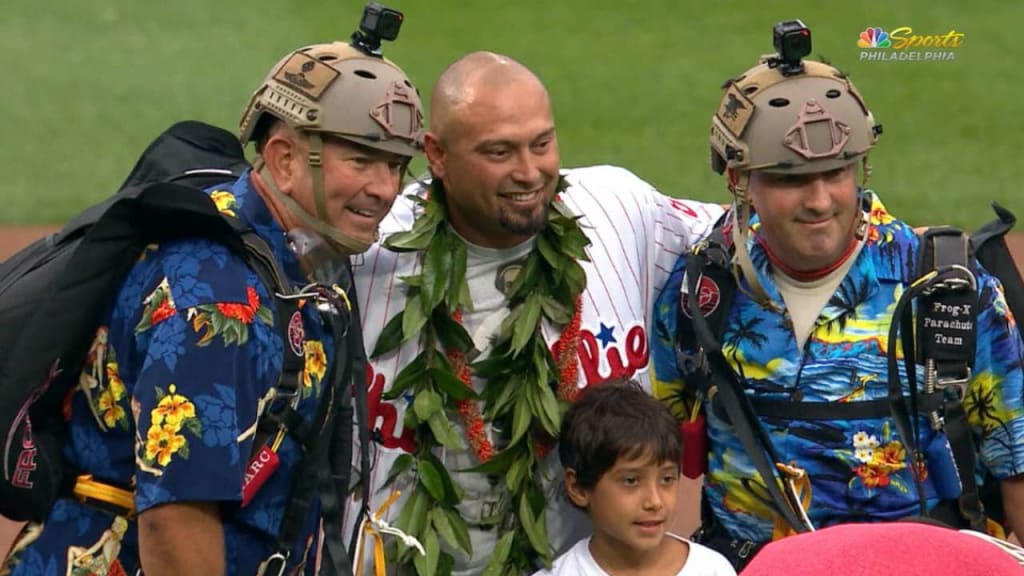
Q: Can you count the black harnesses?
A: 2